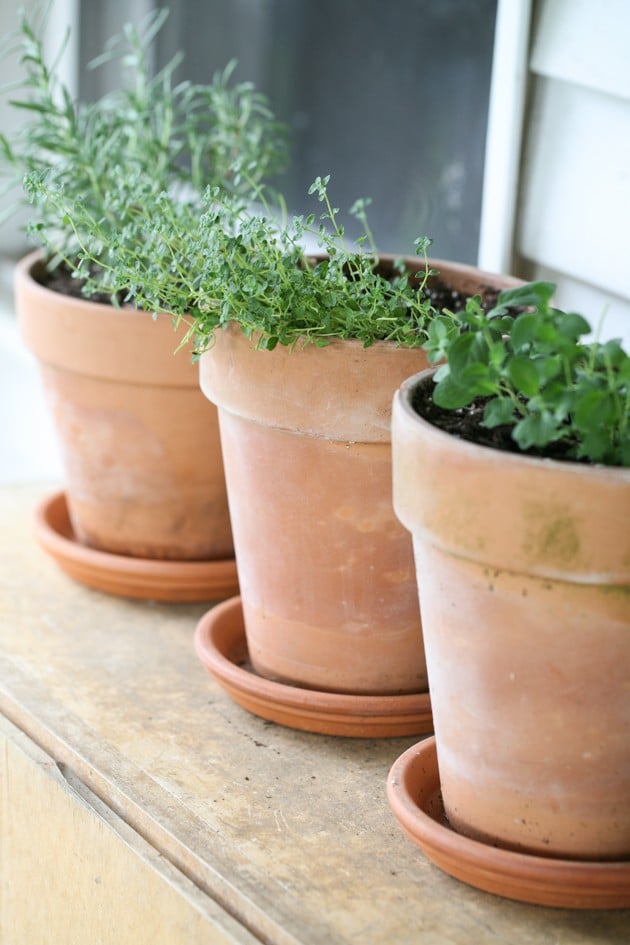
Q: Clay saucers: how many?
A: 3